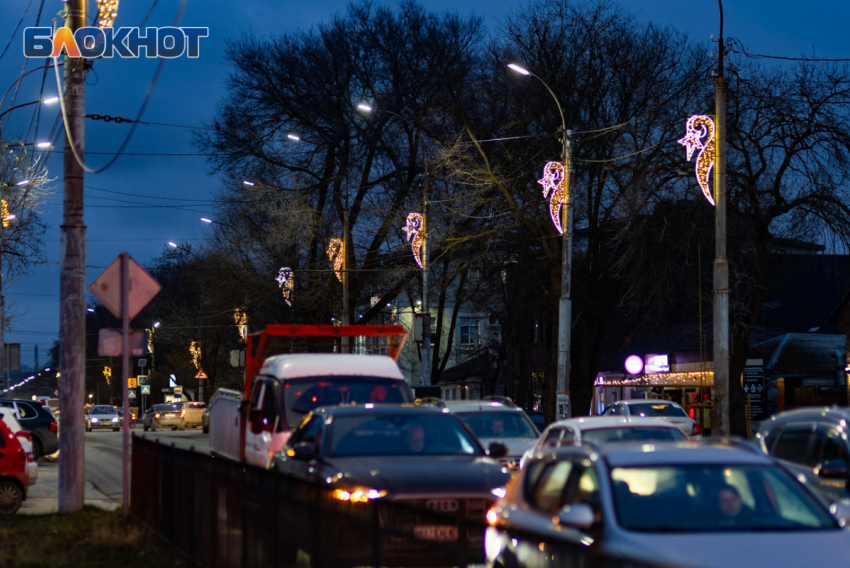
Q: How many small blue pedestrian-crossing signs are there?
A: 3